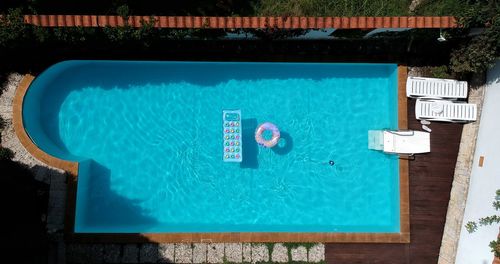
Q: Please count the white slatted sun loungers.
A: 2